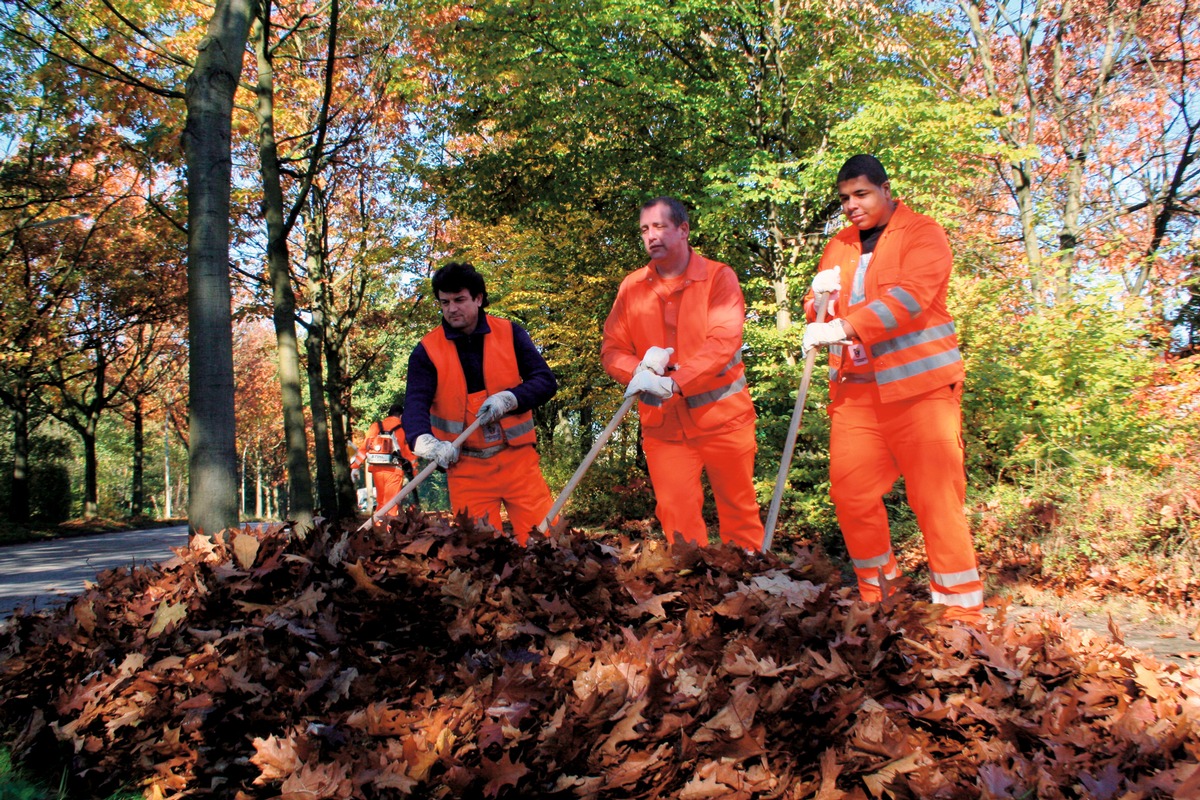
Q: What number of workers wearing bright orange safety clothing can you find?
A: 4